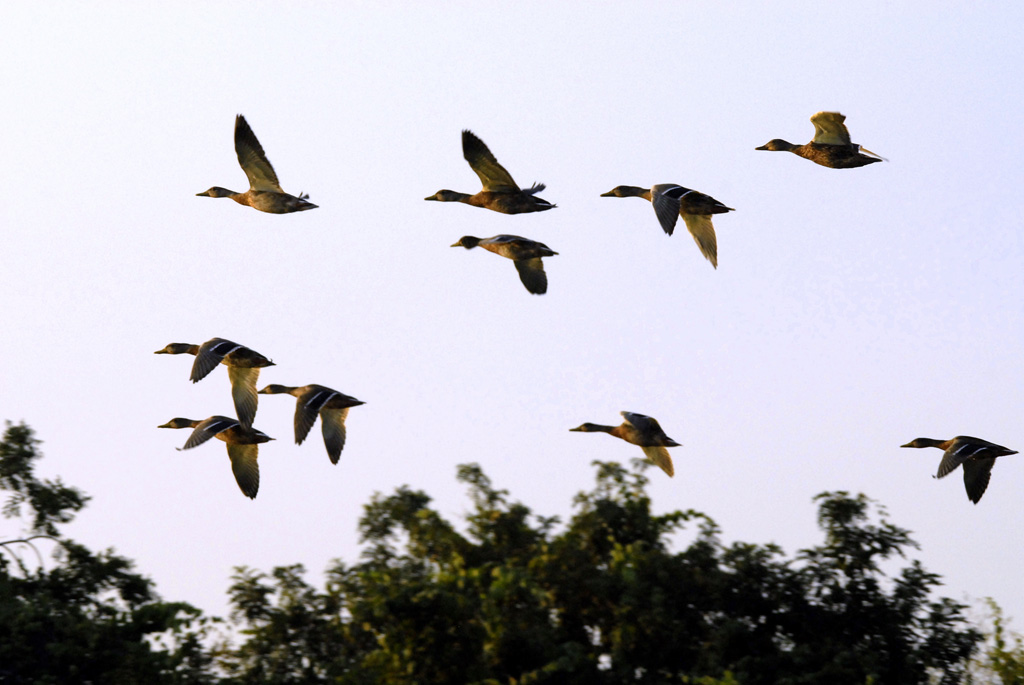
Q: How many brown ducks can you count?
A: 10